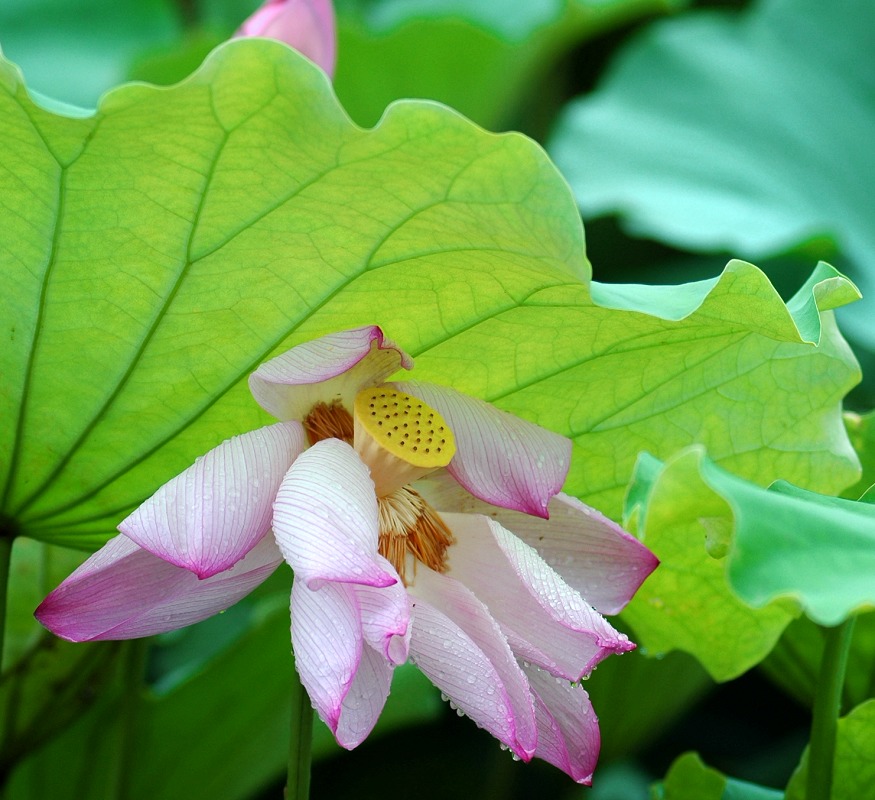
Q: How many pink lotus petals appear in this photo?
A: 11